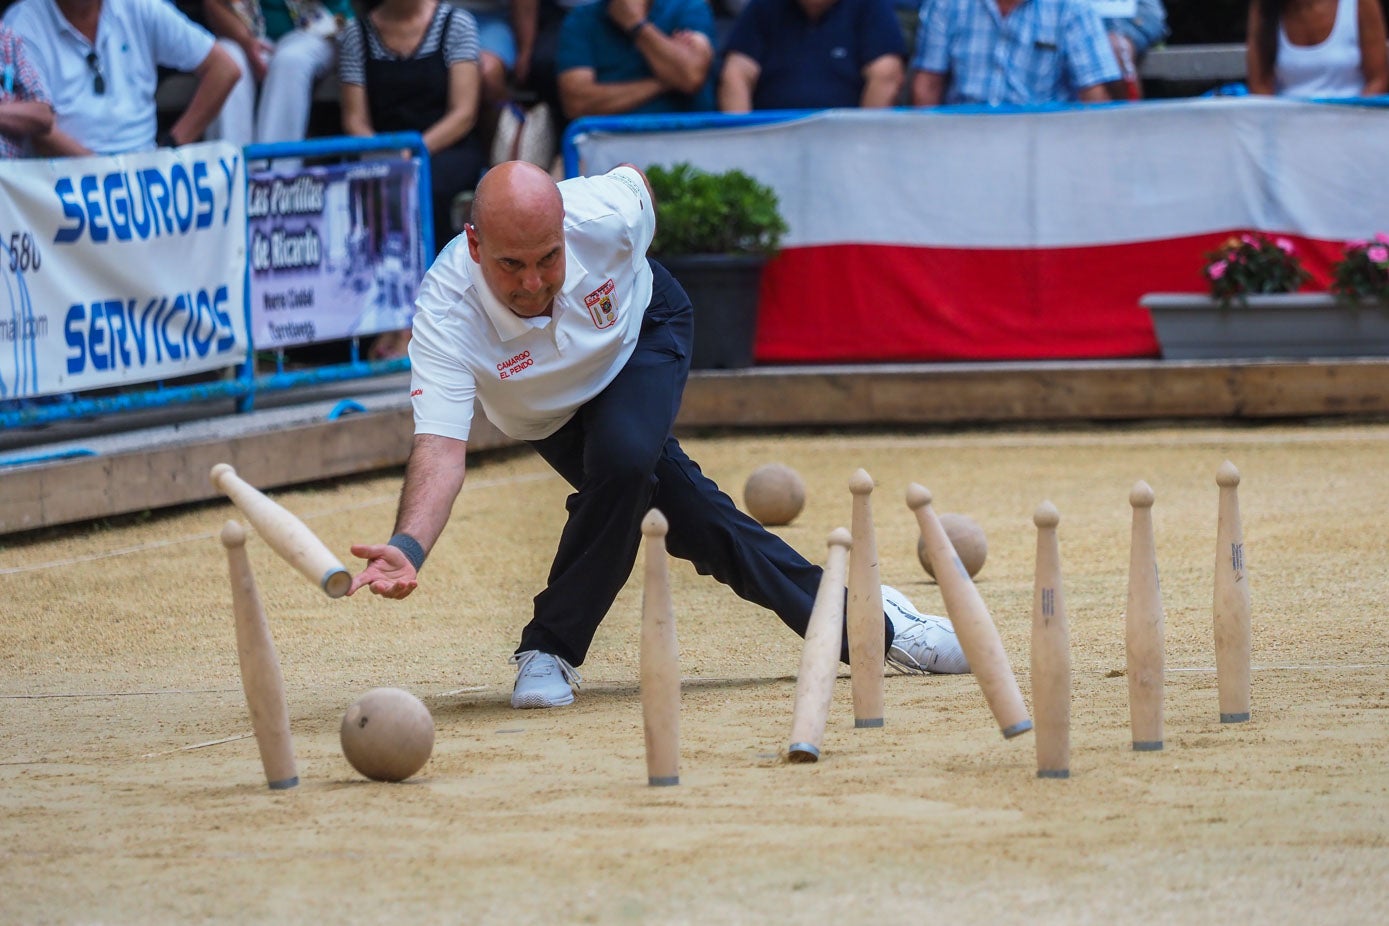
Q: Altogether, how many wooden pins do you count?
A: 9